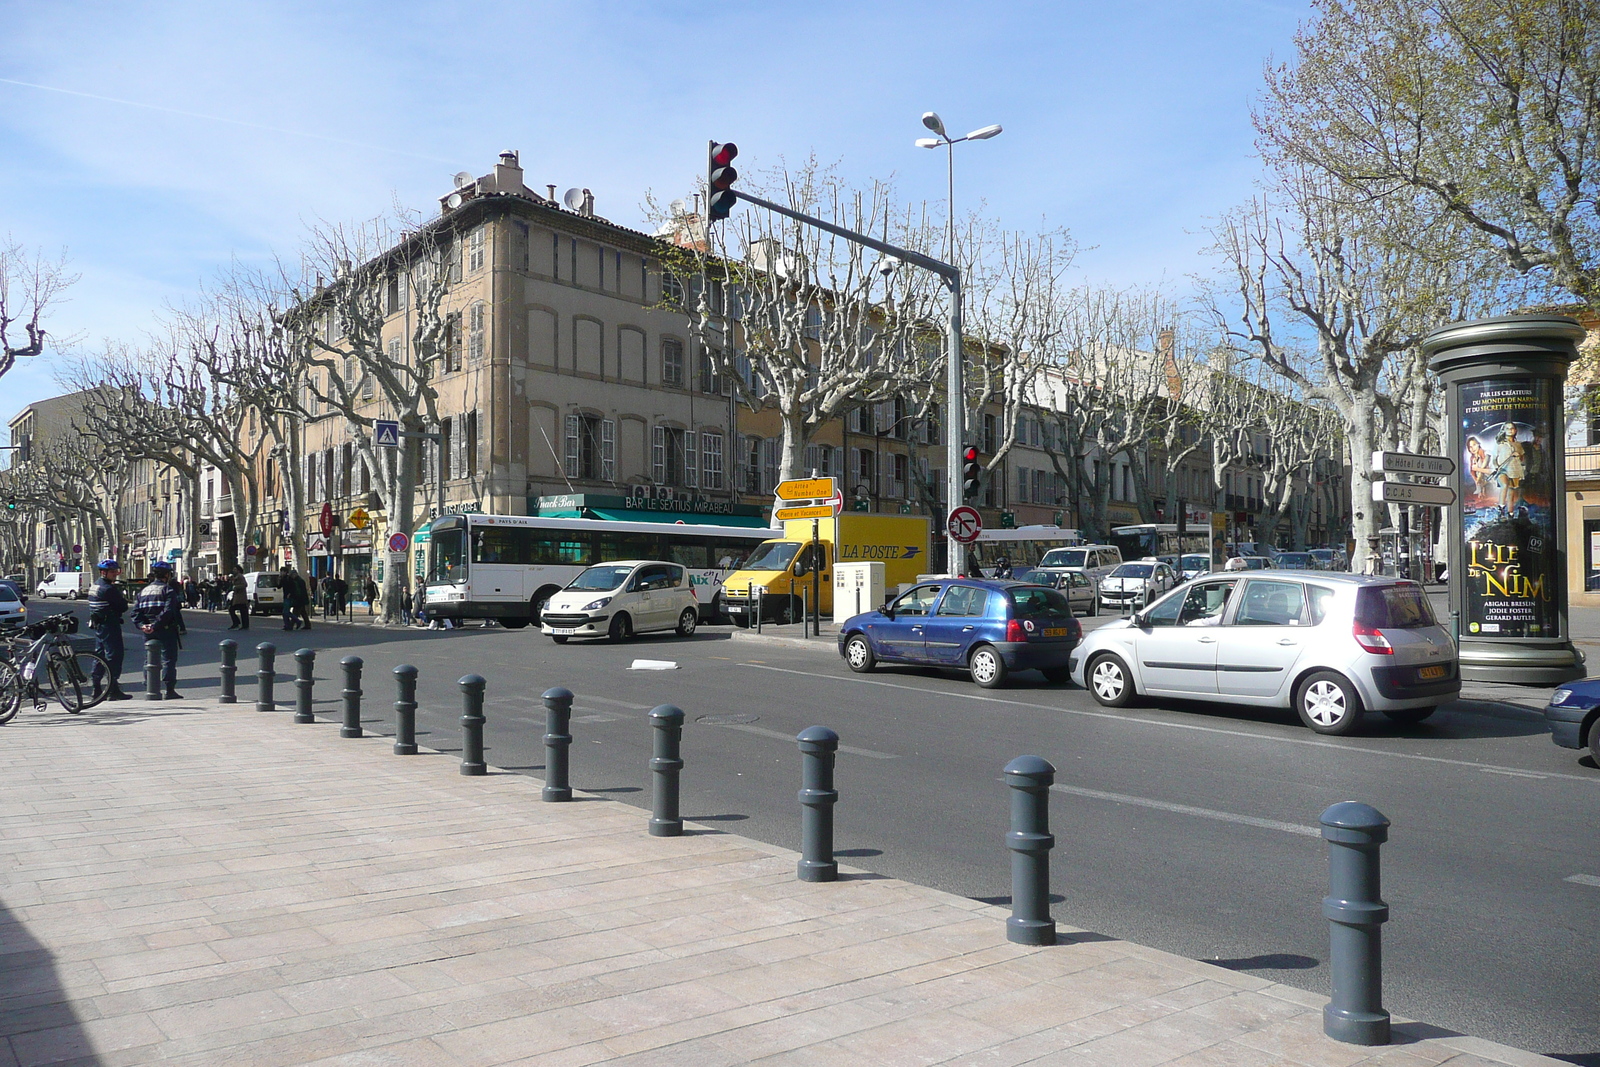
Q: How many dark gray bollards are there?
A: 12